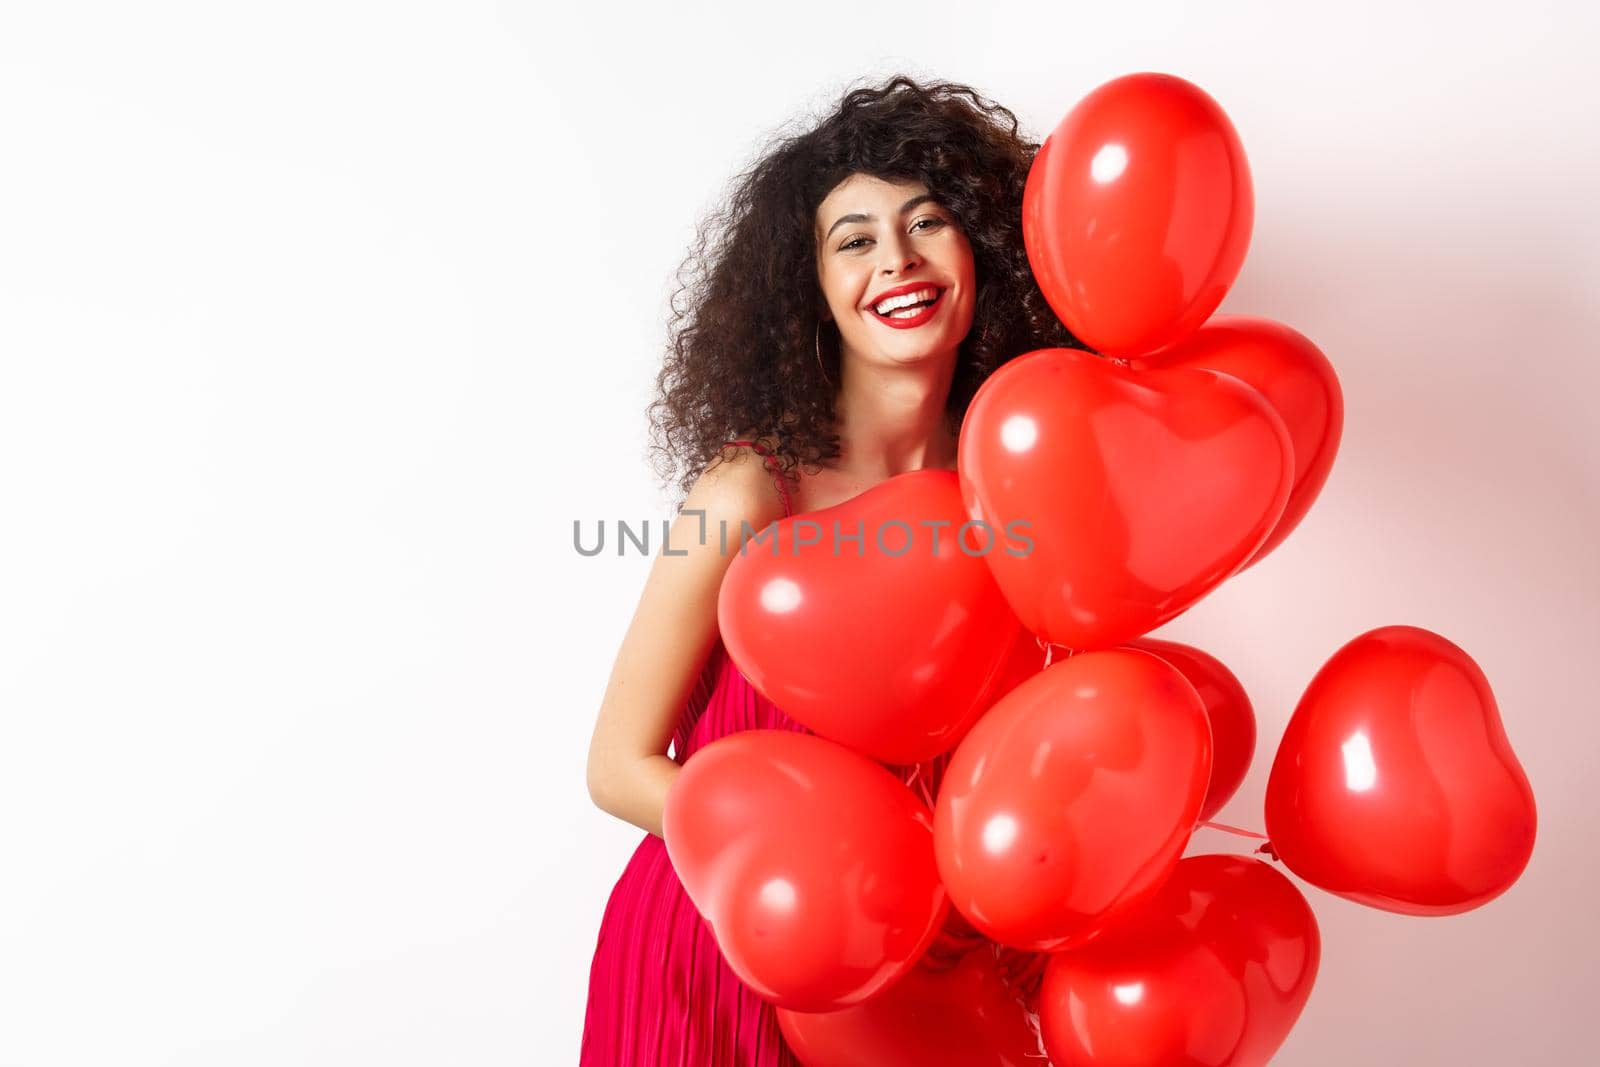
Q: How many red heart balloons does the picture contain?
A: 10